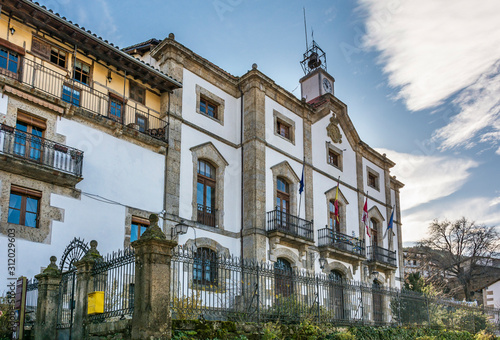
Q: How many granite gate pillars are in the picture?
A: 3